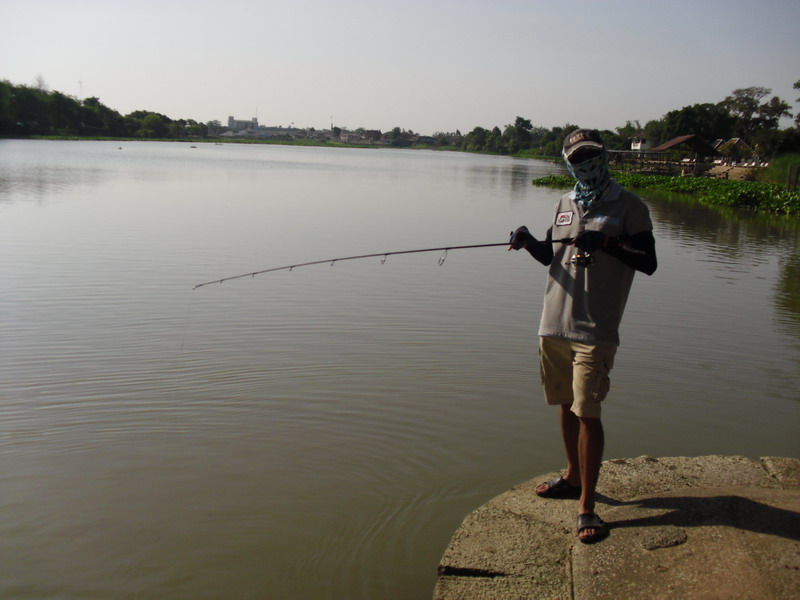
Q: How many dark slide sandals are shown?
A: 2